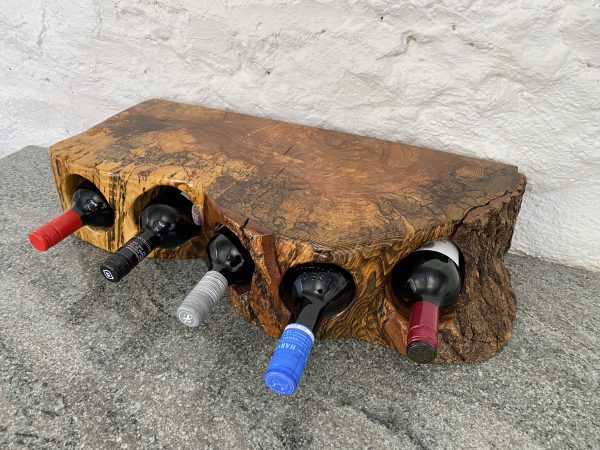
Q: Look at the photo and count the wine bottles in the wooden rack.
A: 5